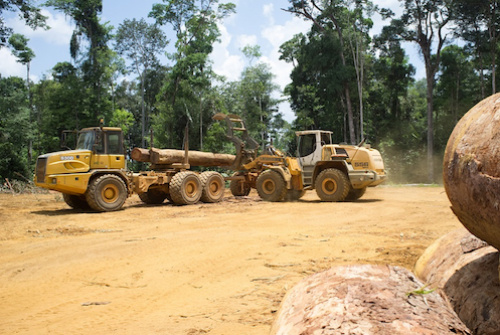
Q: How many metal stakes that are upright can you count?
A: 2